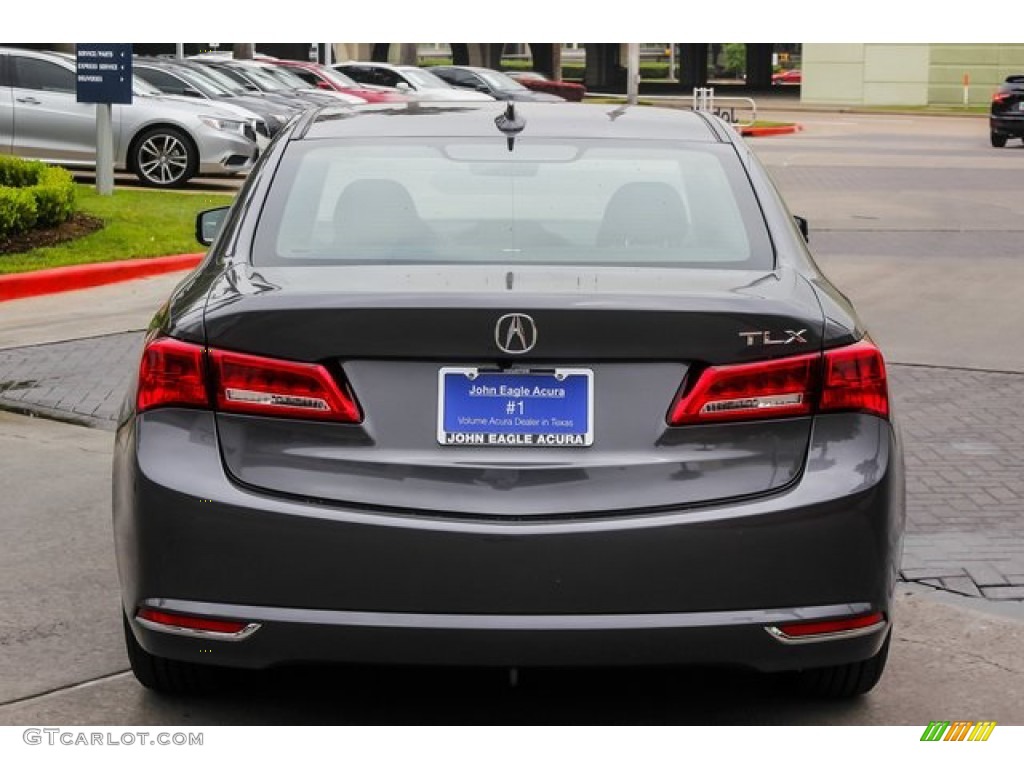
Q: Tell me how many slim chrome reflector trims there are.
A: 2